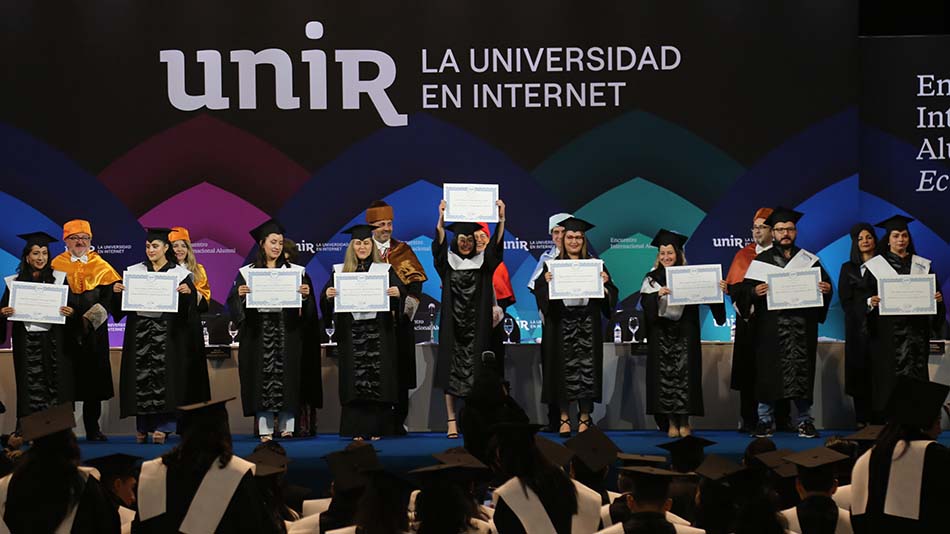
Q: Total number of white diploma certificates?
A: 9